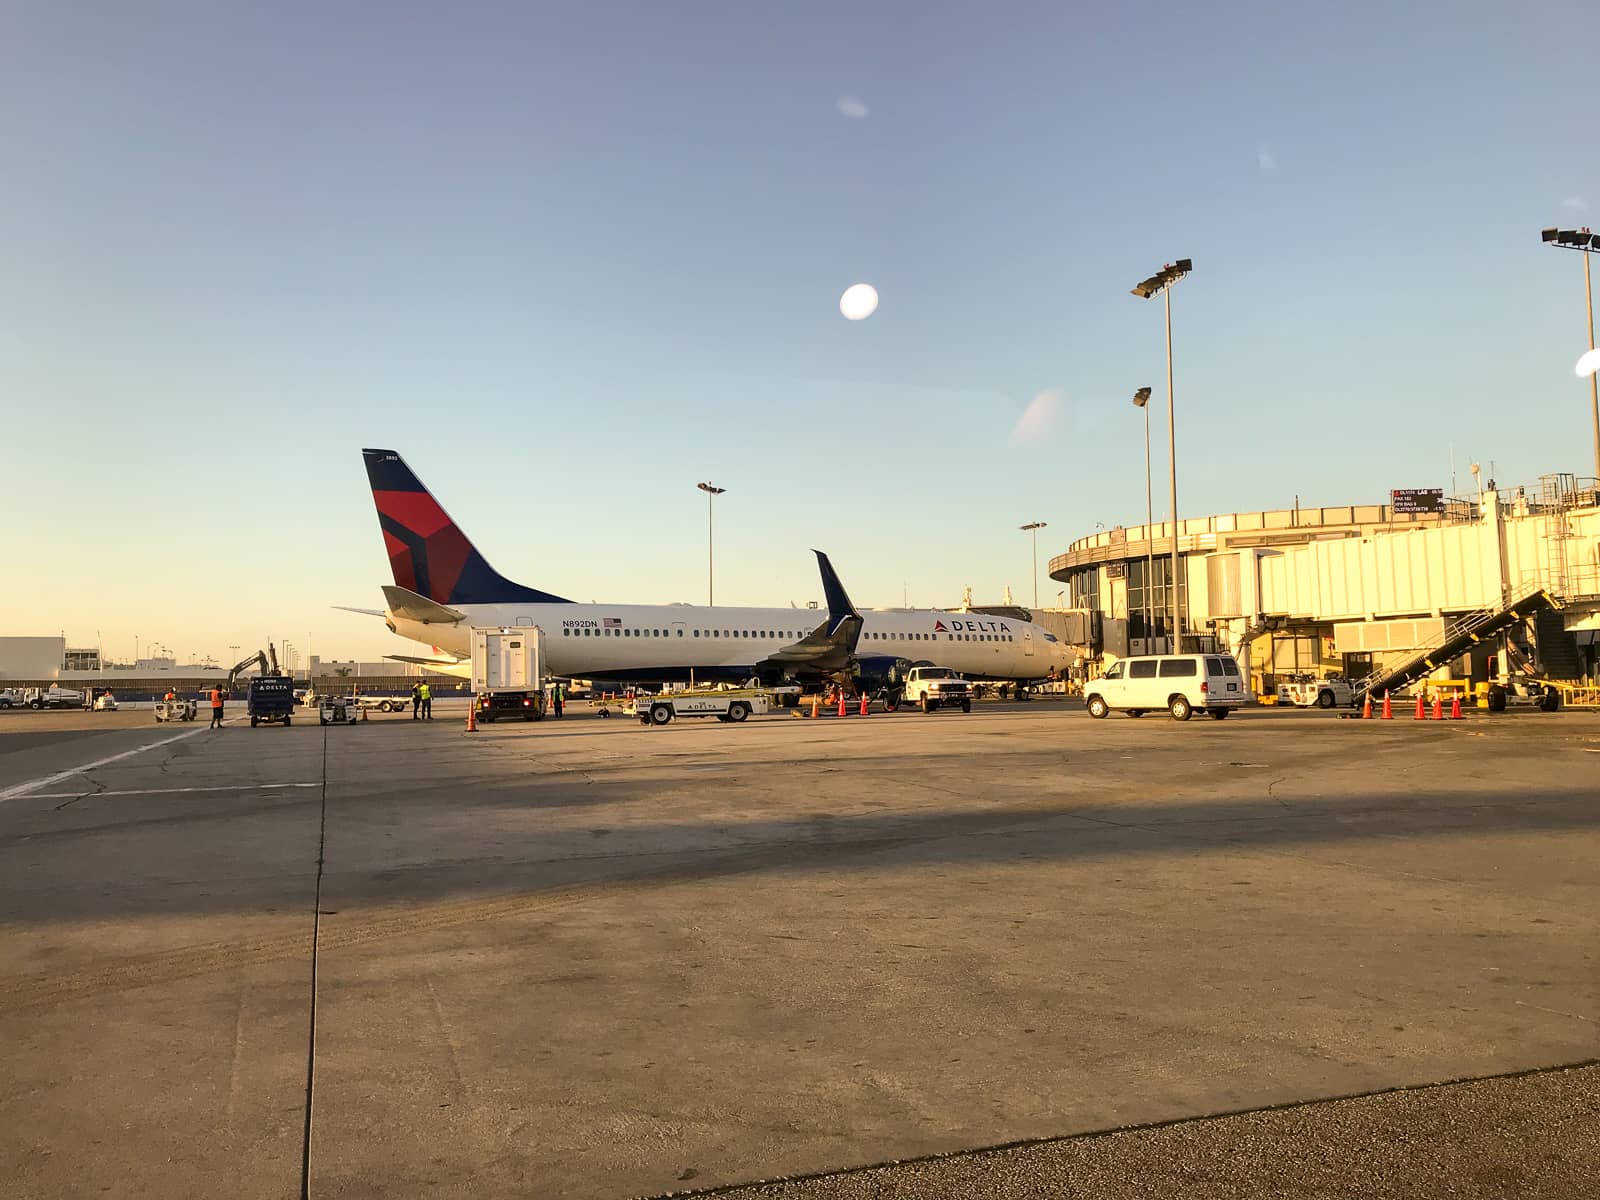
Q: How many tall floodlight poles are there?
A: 5